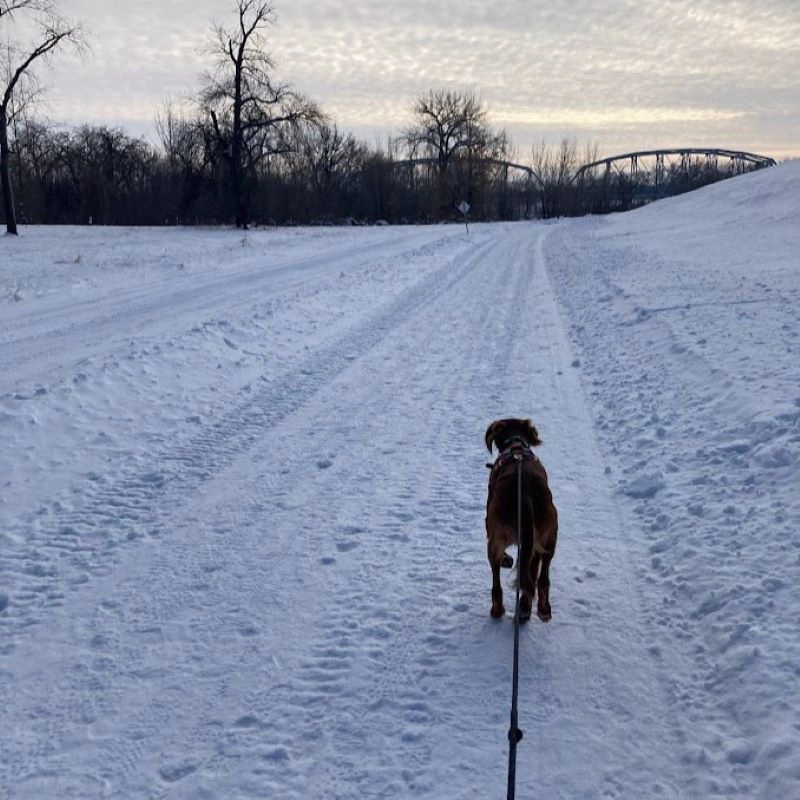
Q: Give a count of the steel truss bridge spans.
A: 2